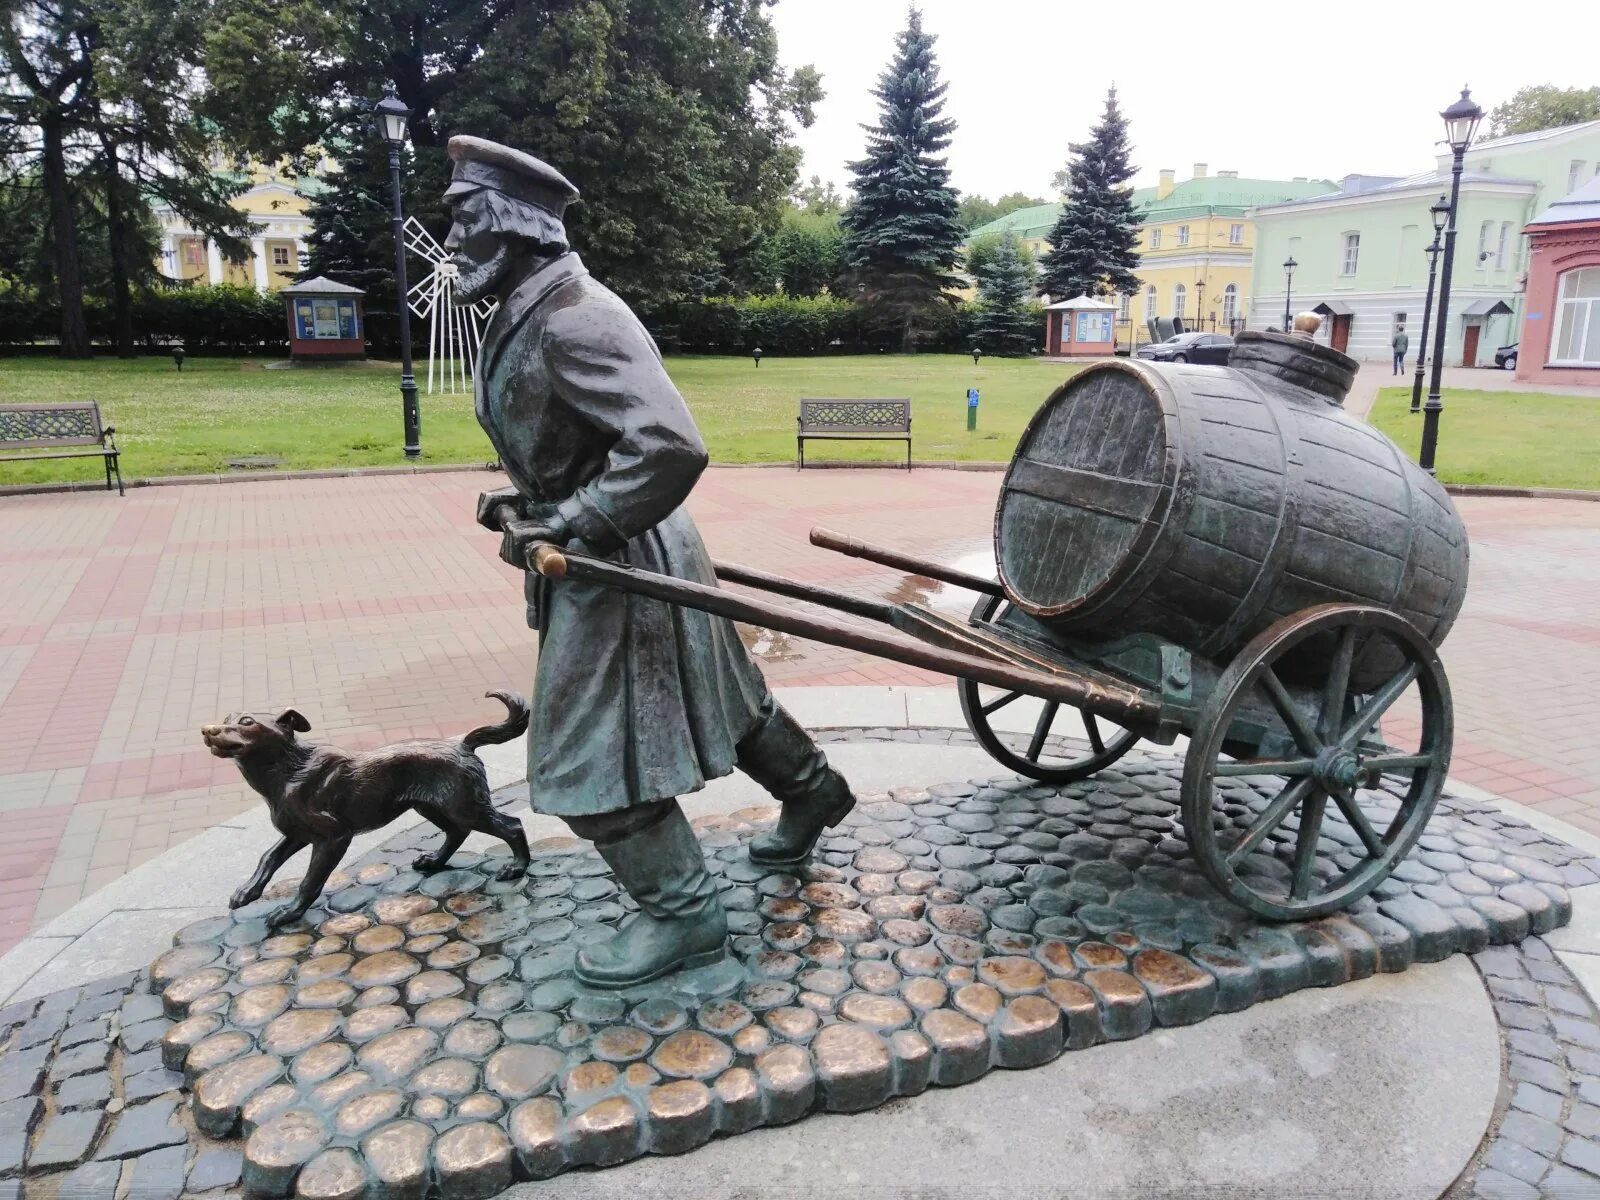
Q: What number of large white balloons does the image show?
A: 0